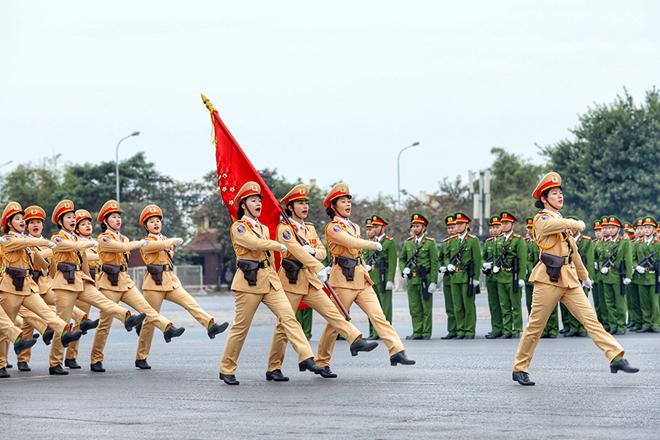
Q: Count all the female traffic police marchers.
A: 10